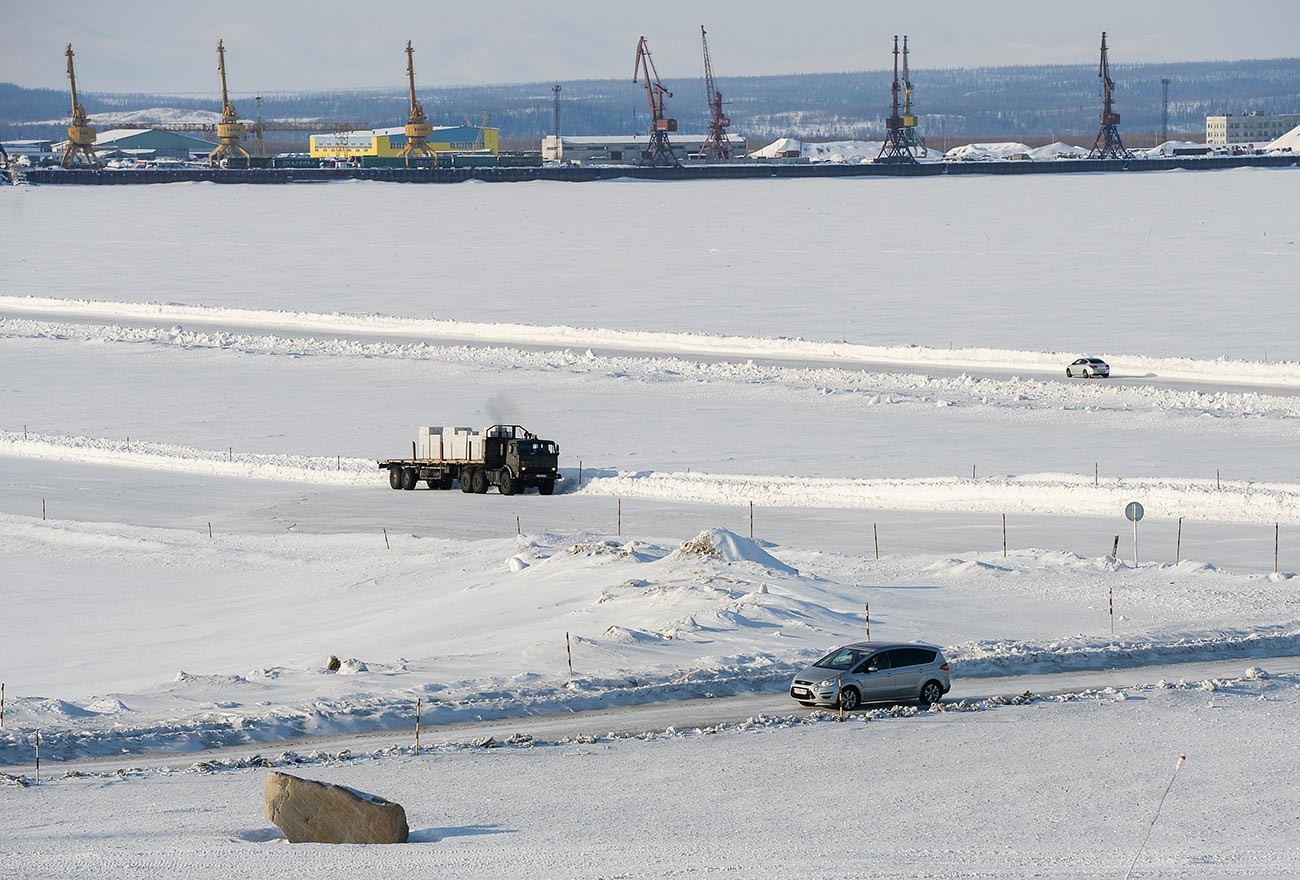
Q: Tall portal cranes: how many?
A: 8